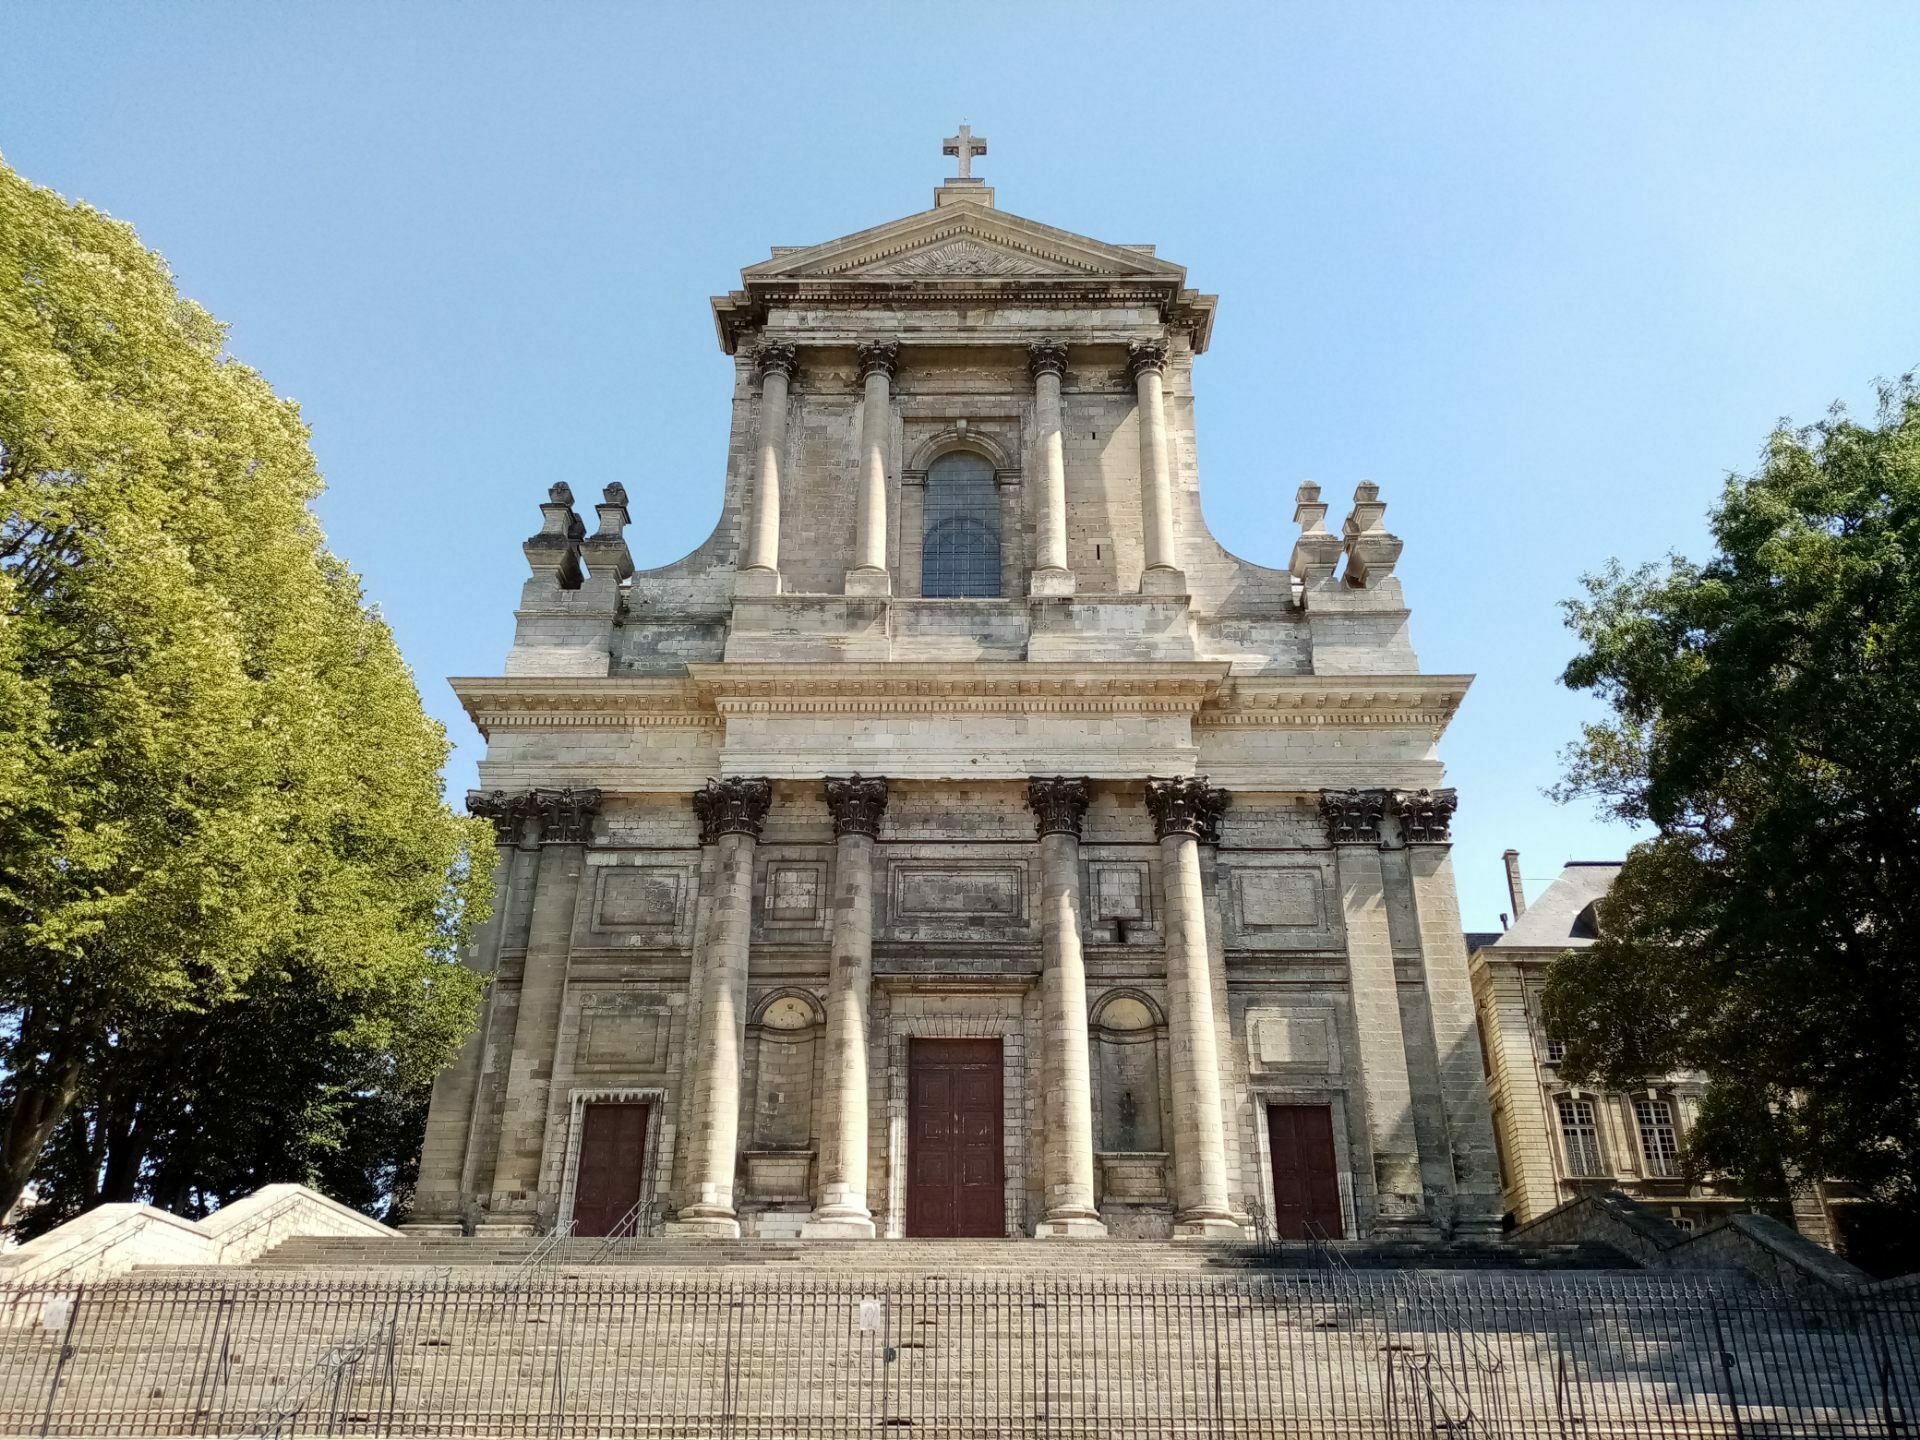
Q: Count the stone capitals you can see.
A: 12